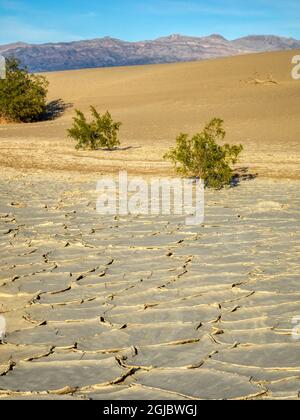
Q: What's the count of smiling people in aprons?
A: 0